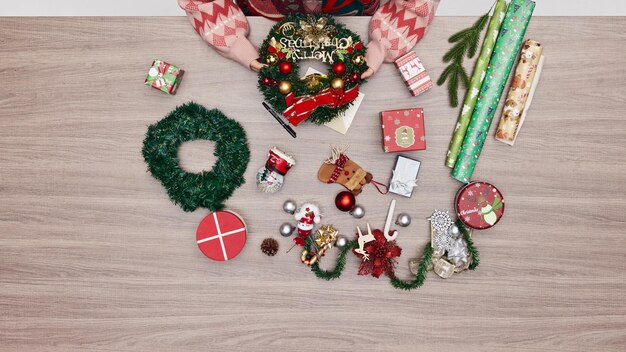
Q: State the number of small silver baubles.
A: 6